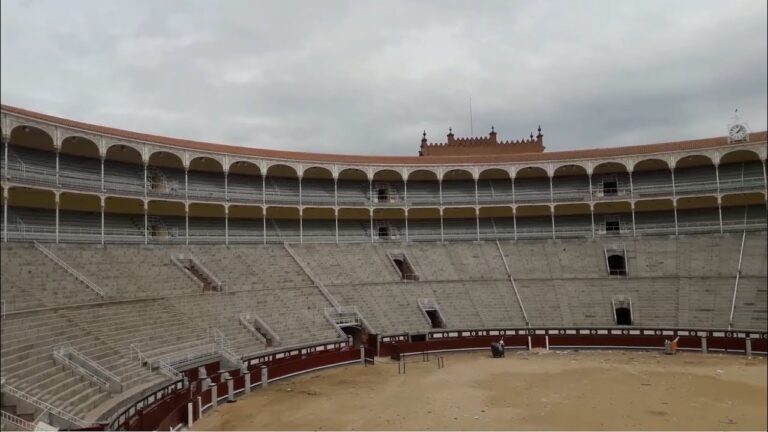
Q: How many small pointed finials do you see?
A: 5